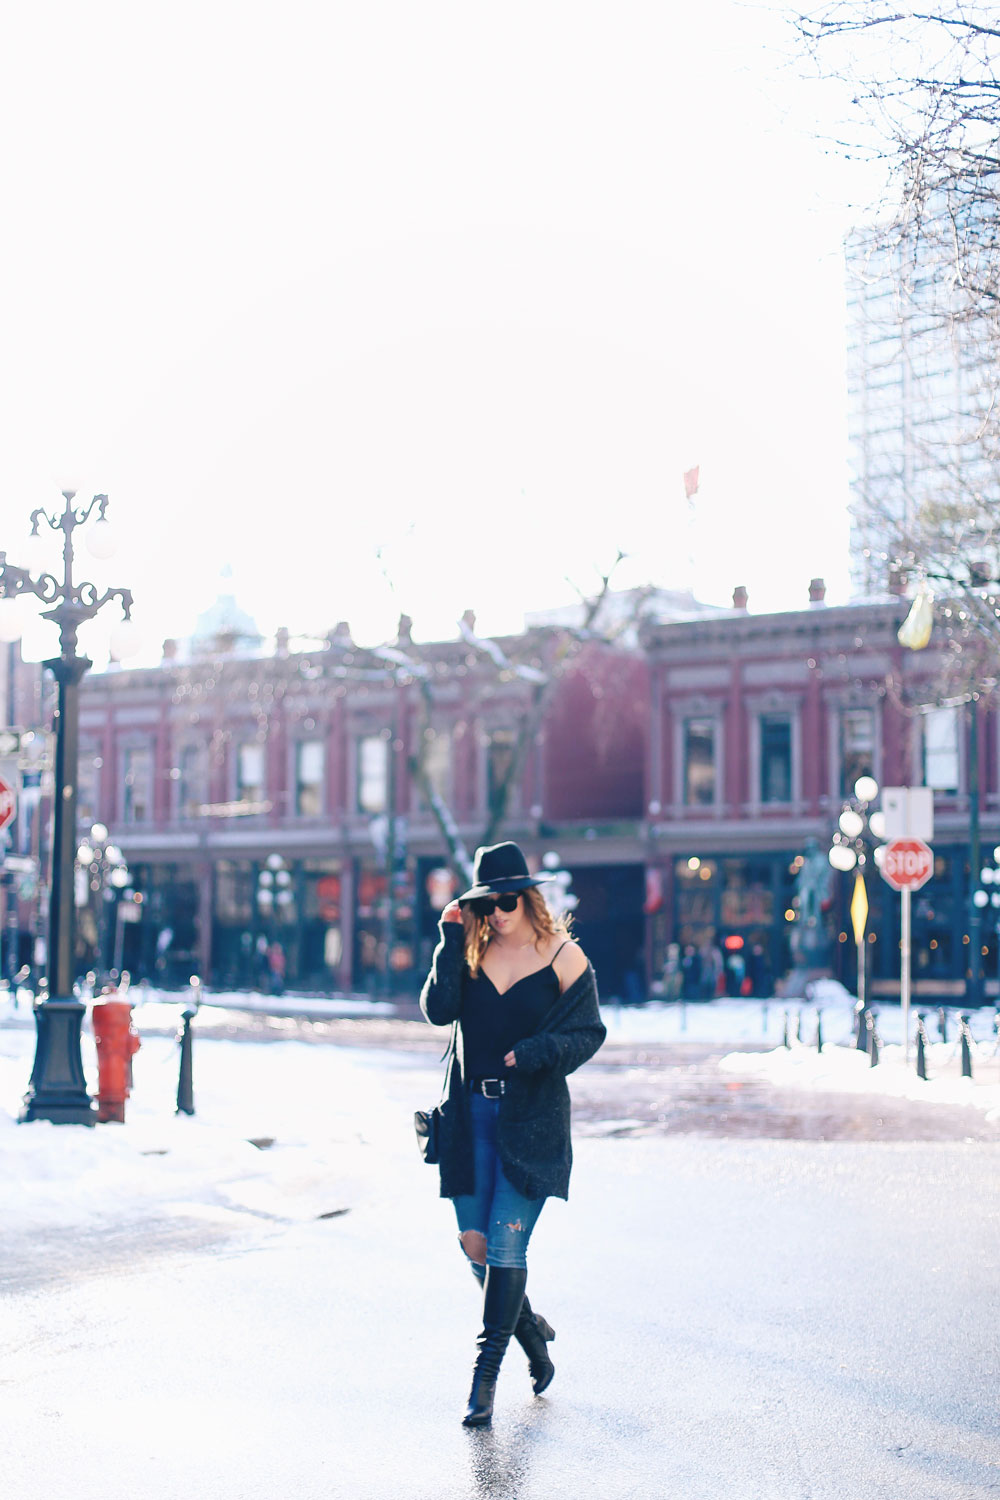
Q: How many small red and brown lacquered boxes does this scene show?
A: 0